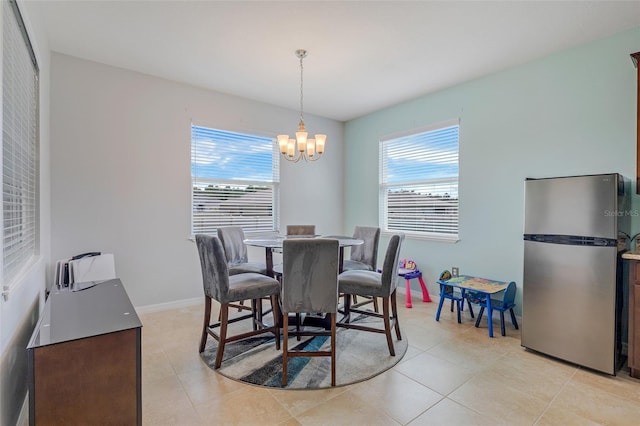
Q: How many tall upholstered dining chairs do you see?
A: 6